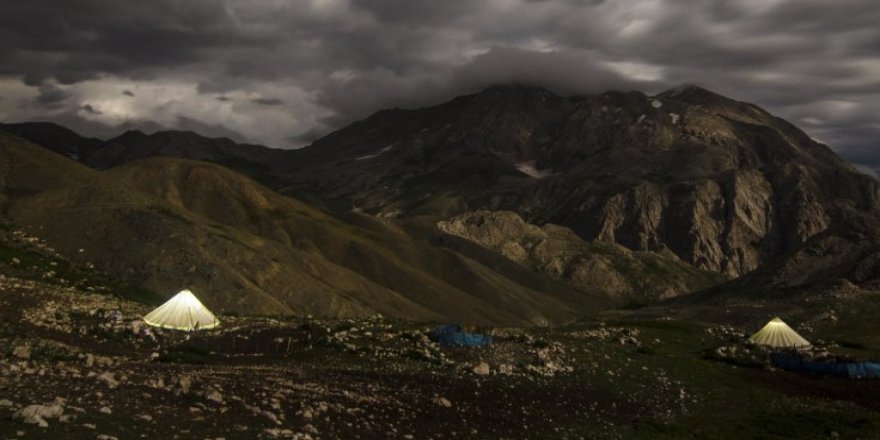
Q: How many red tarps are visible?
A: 0